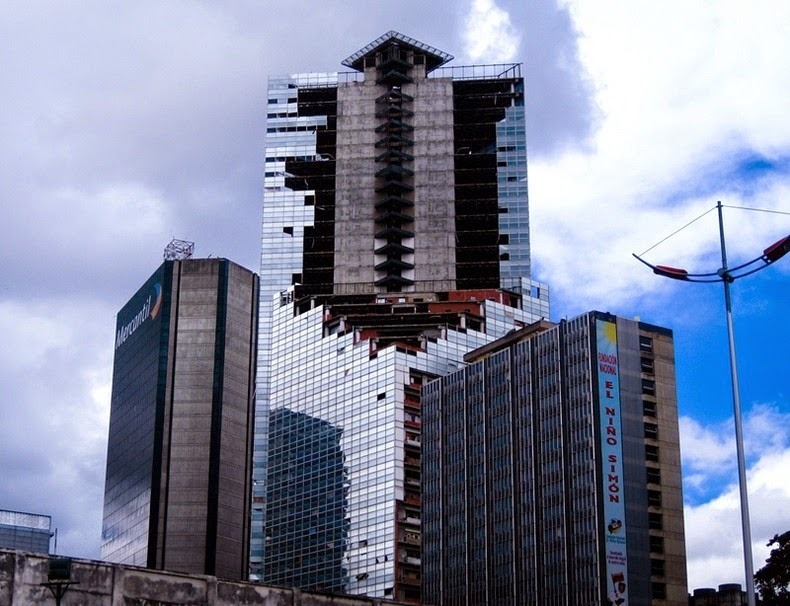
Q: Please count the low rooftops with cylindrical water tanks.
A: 1